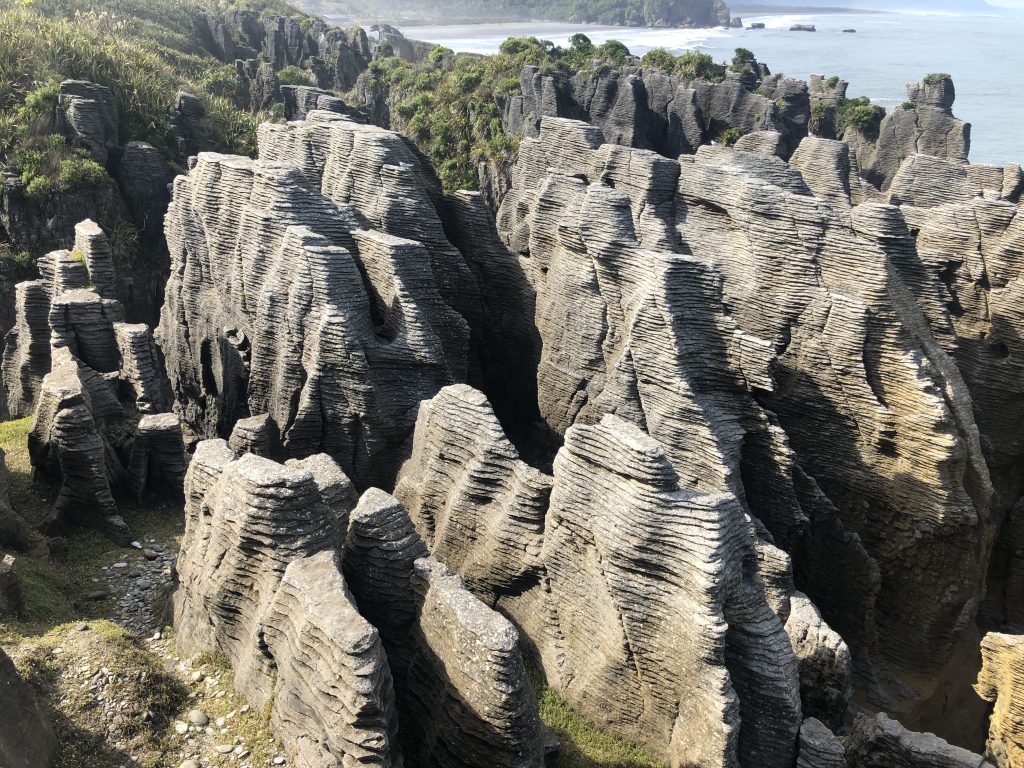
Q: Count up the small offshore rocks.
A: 3